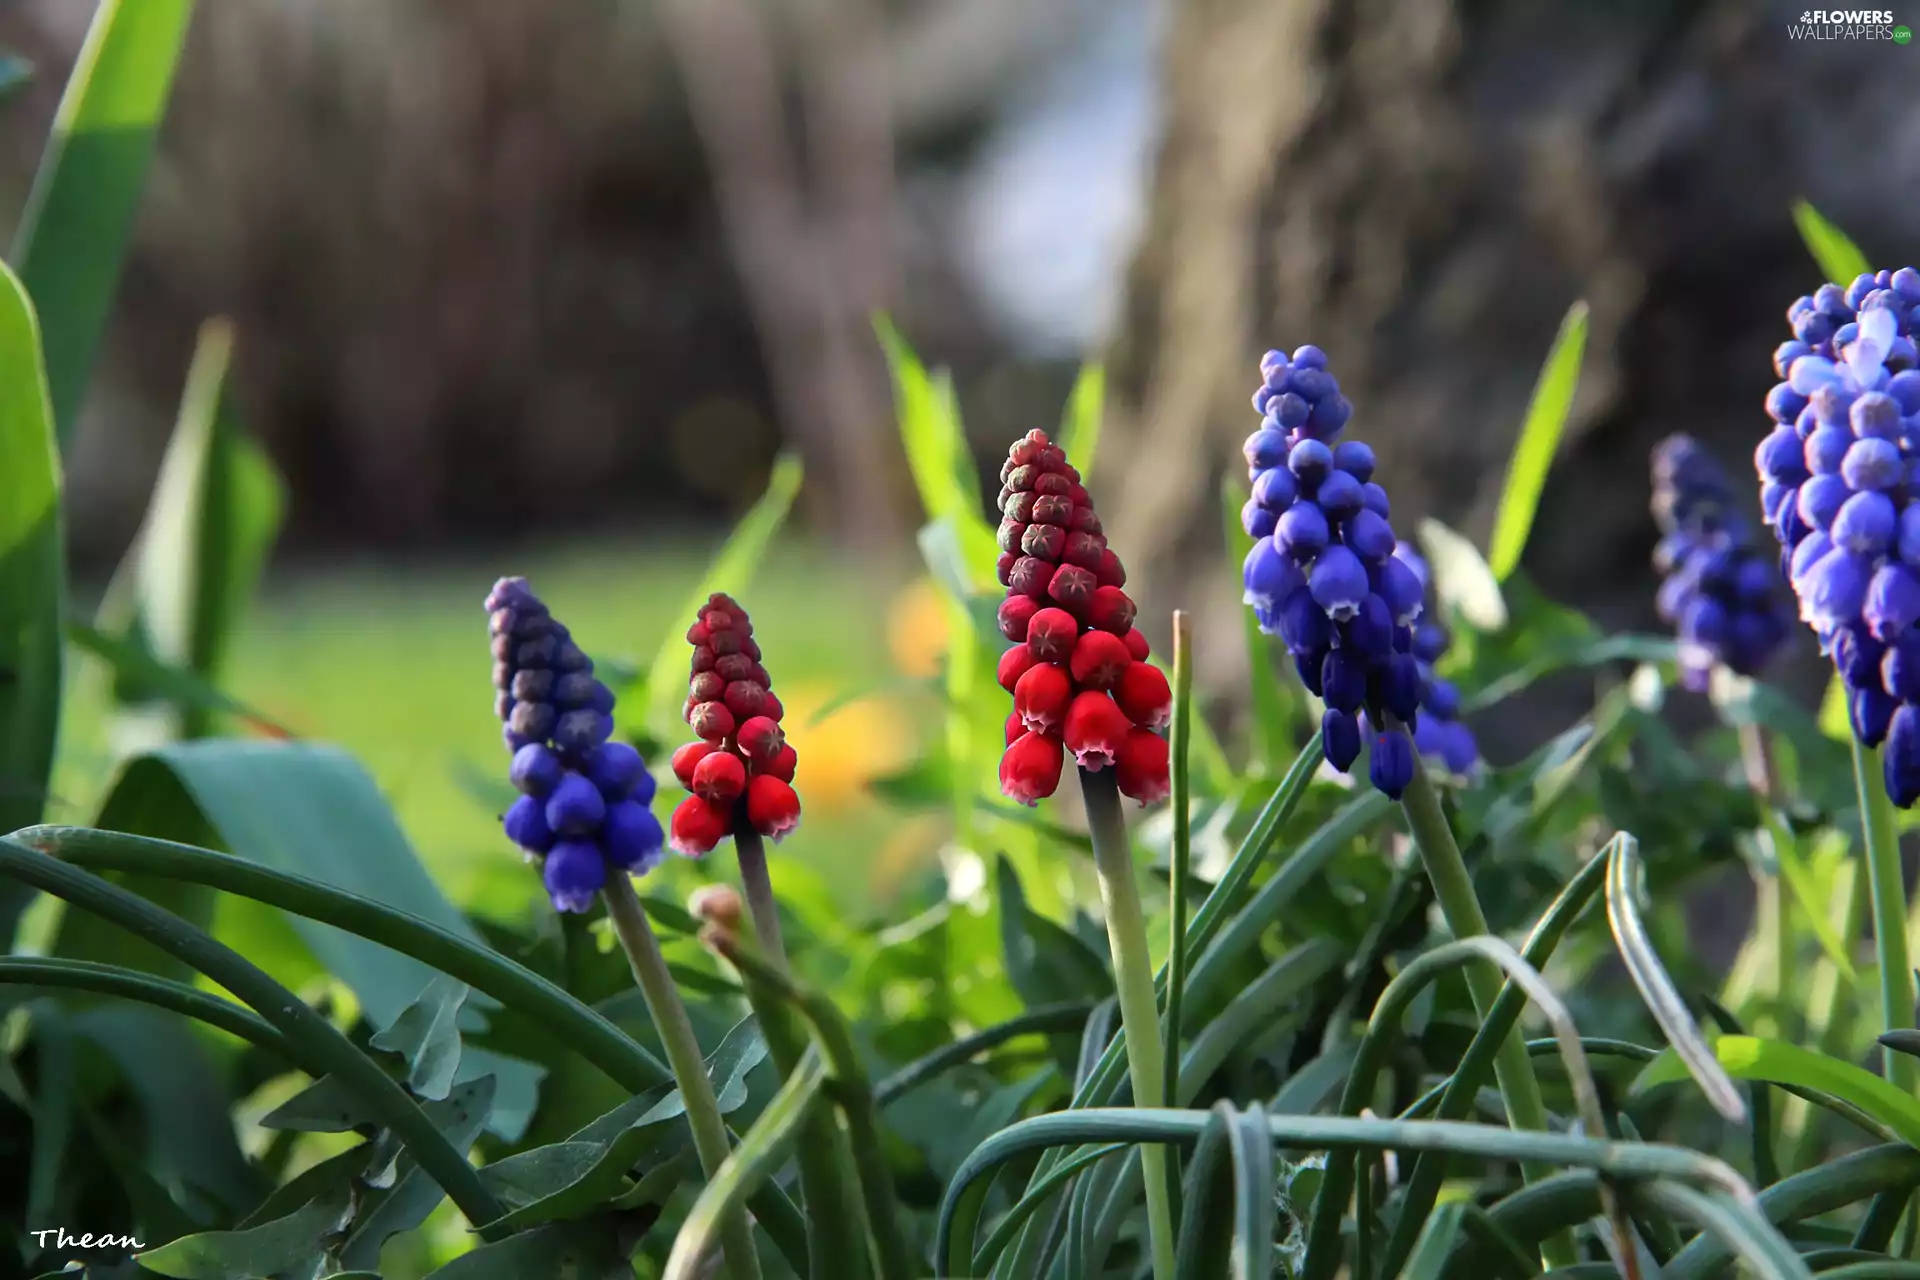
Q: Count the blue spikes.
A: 5